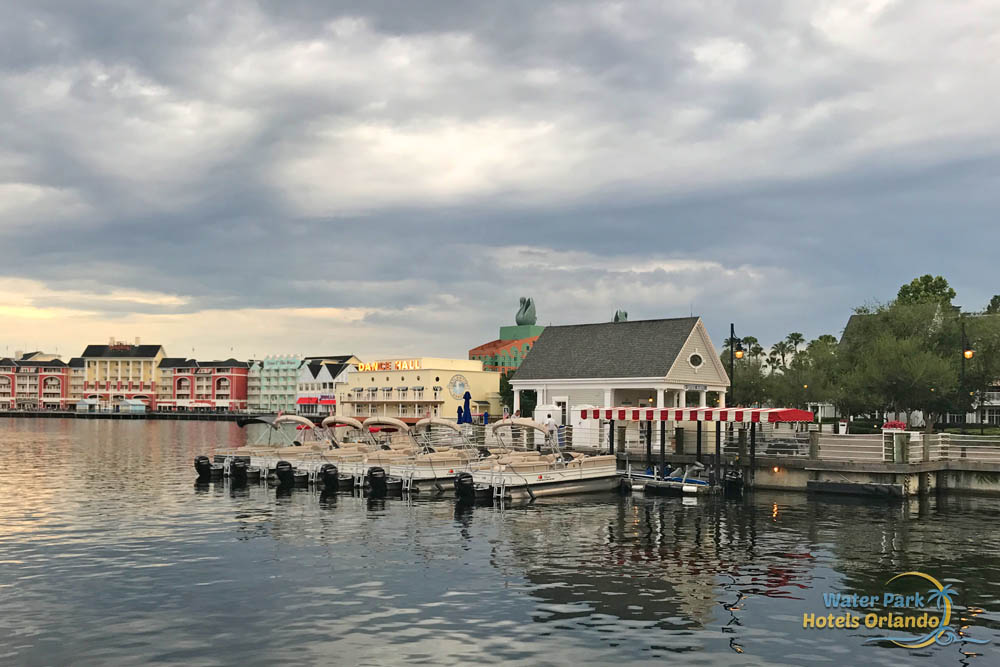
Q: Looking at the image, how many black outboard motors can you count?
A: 6